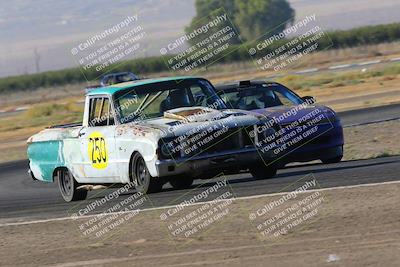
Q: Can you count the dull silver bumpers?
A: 1